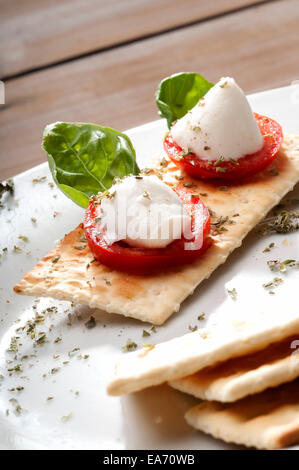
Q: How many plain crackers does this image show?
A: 3